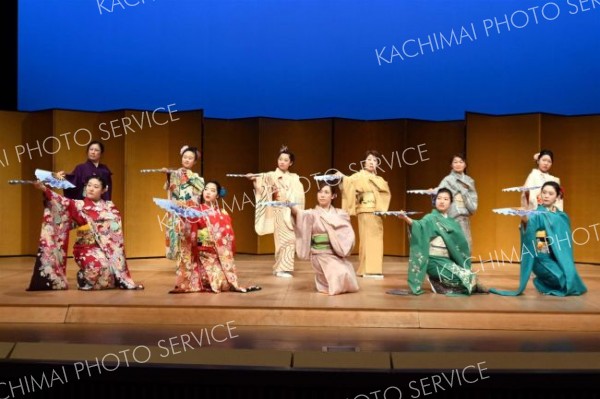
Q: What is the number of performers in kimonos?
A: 11